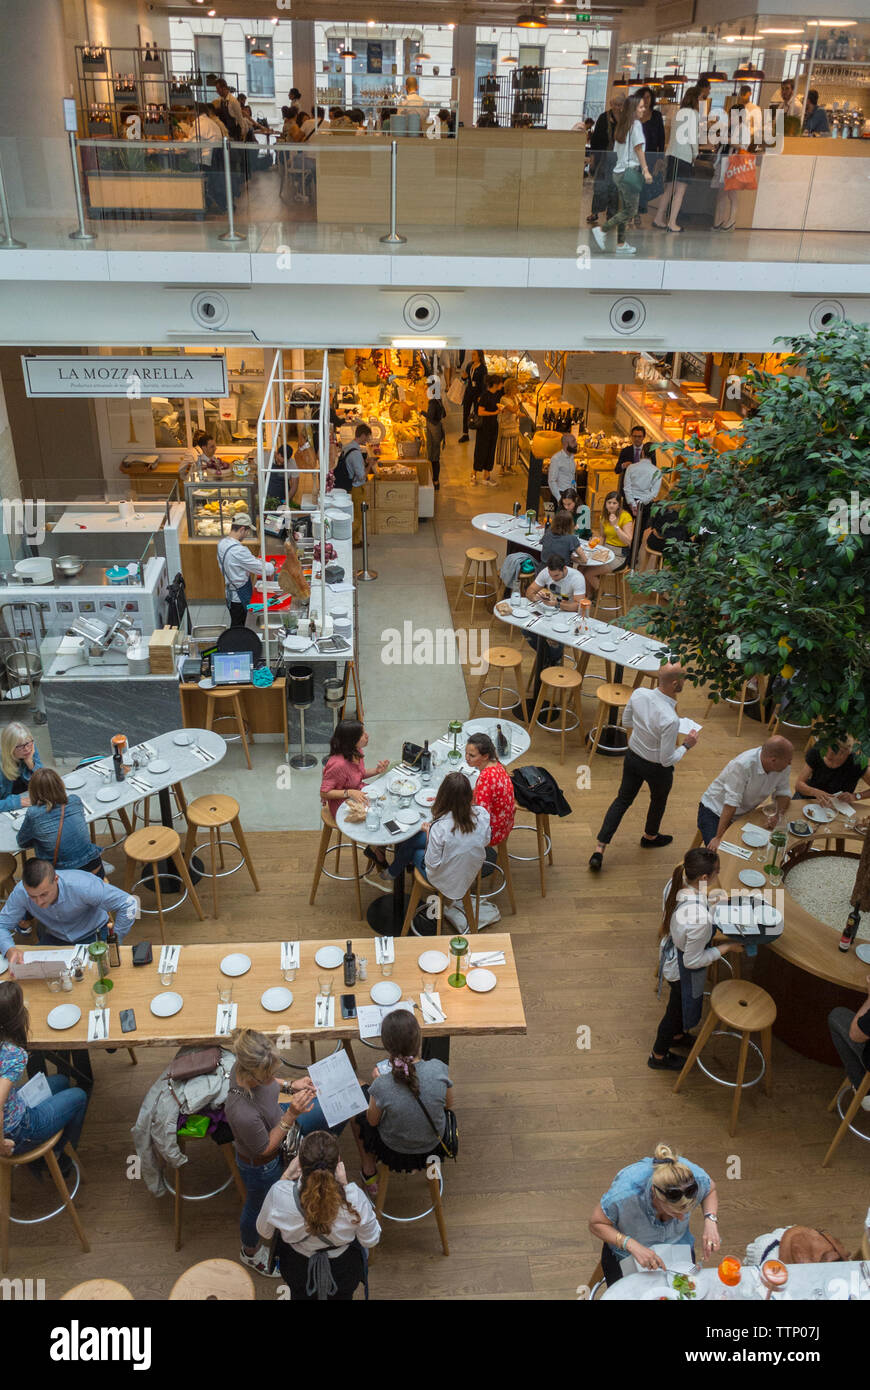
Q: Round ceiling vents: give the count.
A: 4